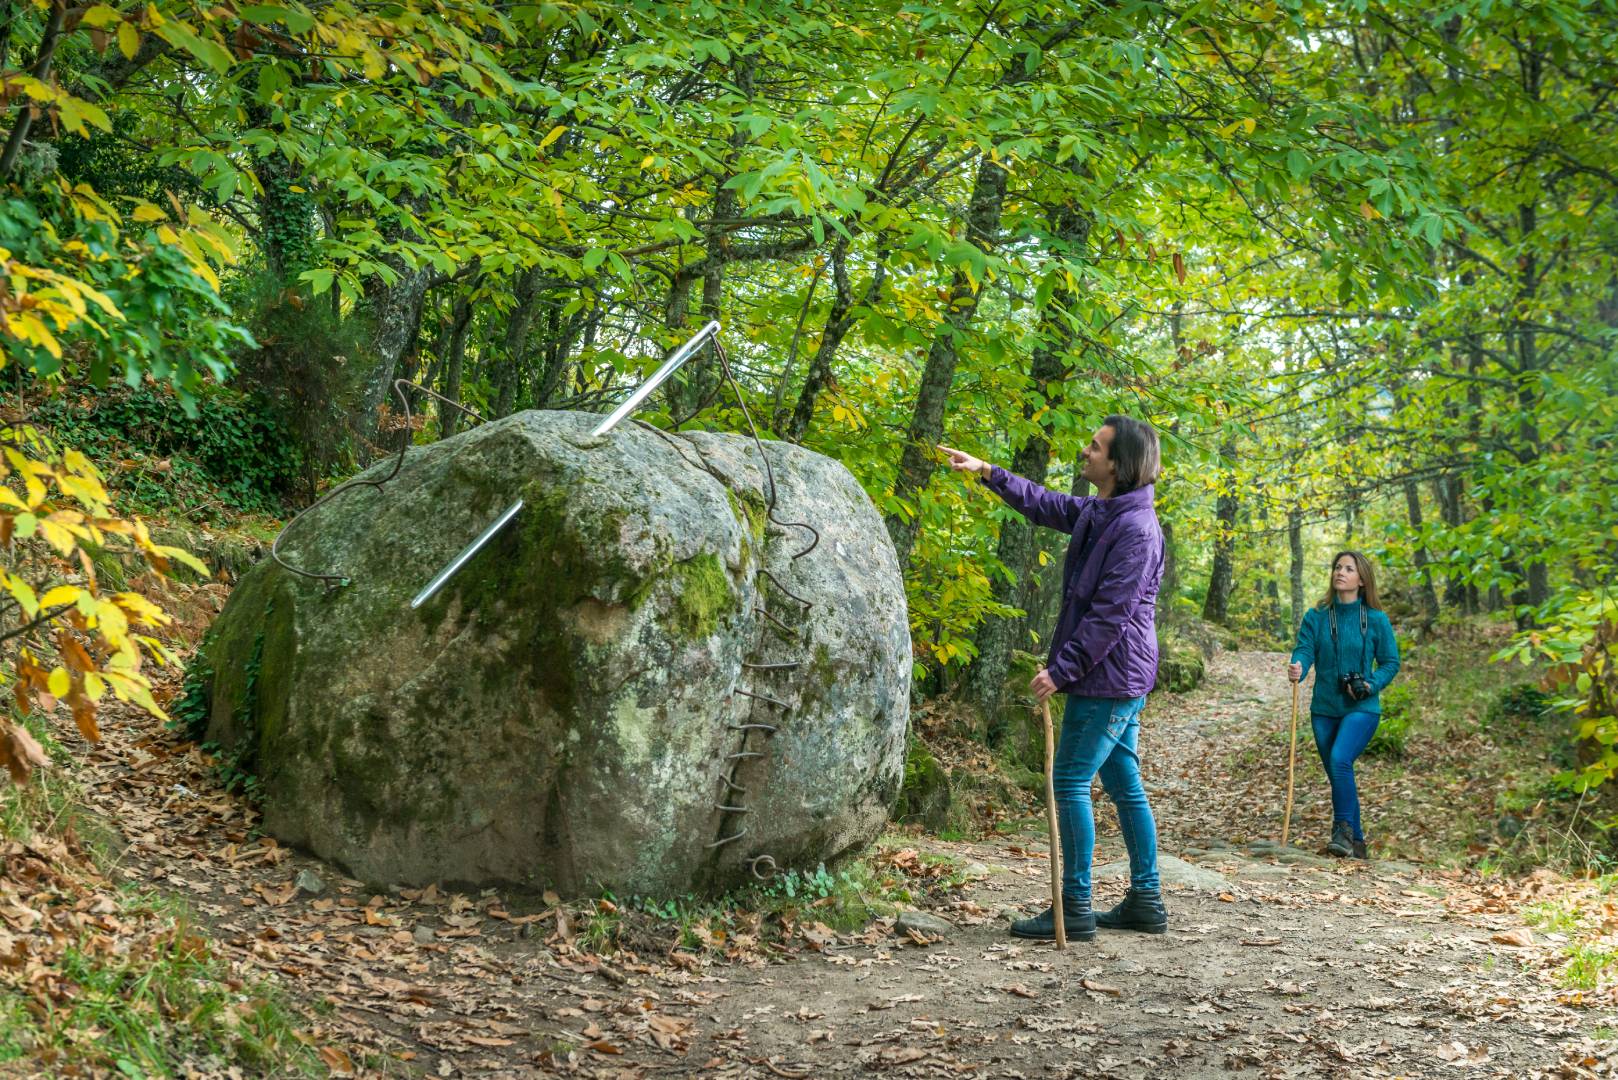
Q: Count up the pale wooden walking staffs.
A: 2